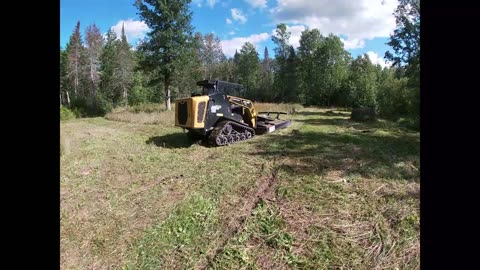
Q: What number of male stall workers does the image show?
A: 0